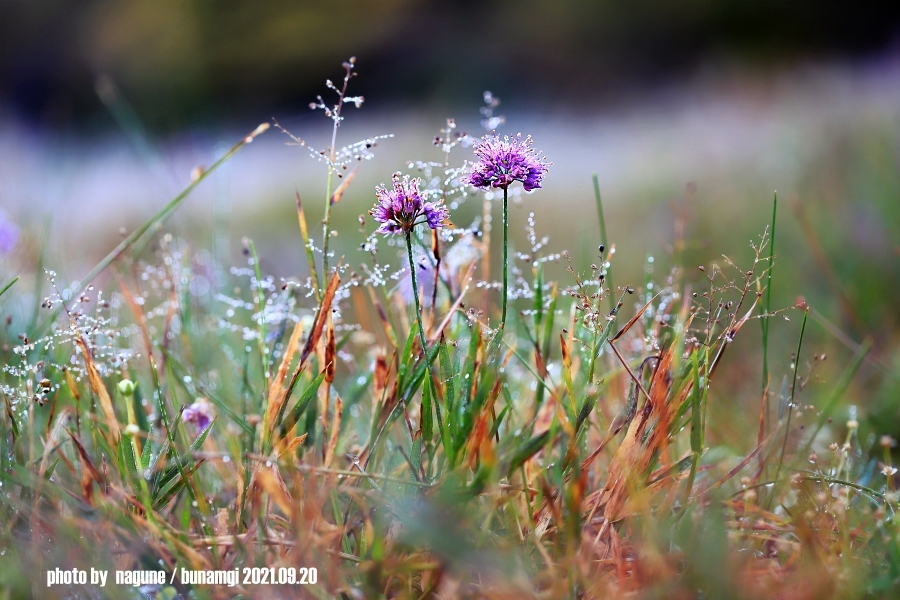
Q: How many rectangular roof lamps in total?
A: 0